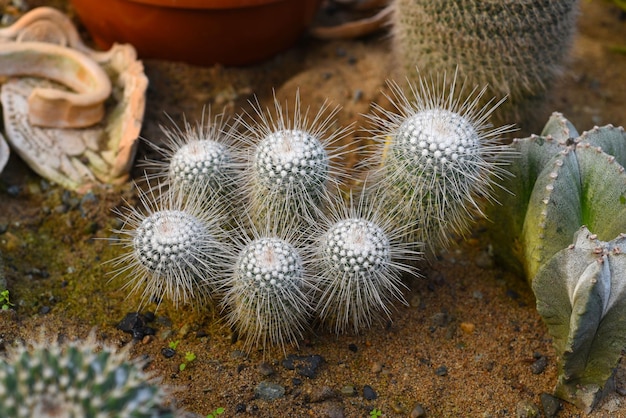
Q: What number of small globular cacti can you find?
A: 6